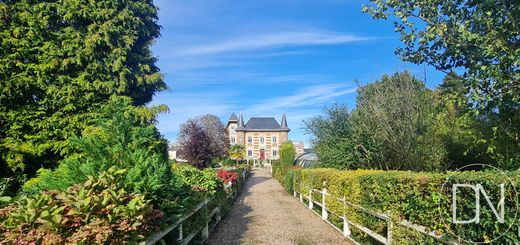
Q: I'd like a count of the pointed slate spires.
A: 3